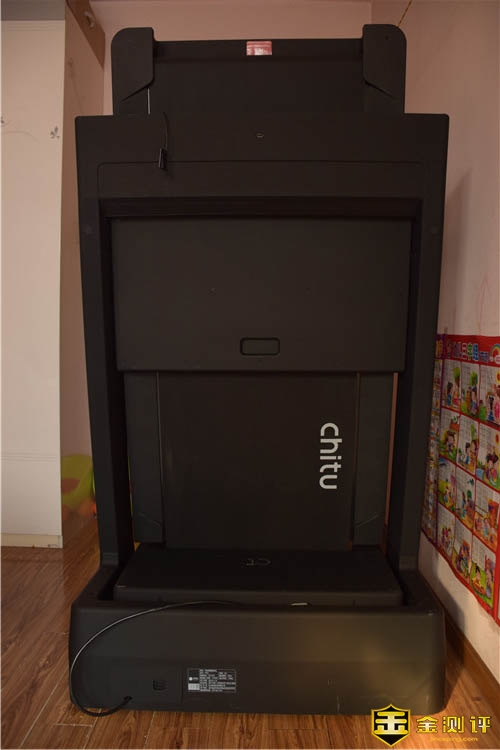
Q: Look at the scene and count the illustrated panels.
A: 12